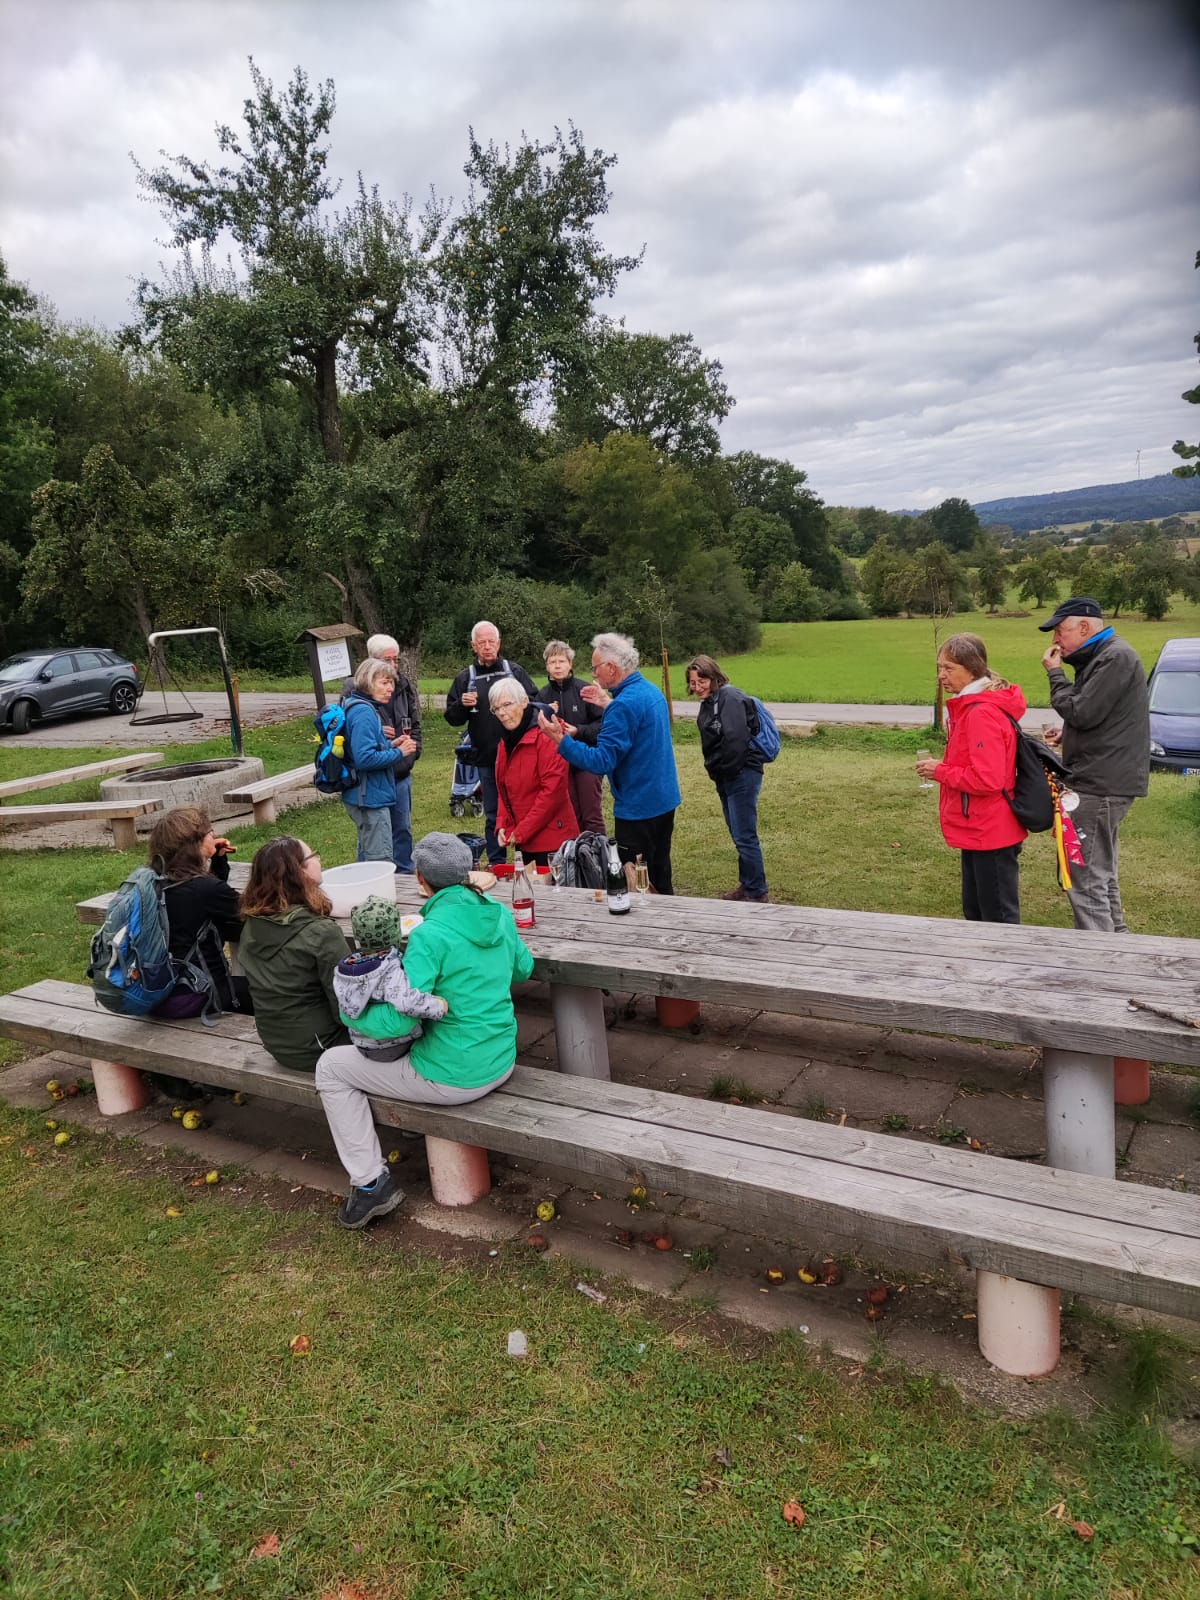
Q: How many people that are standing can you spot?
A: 9